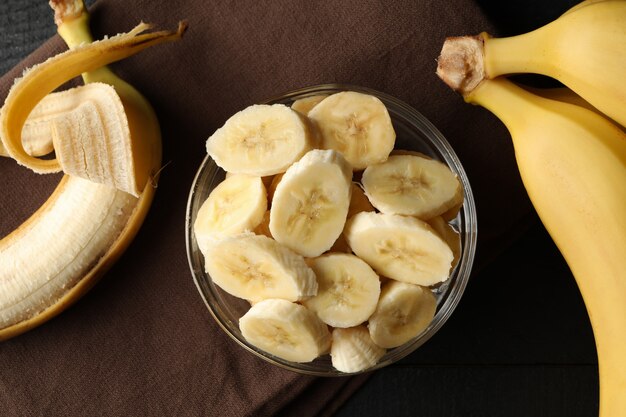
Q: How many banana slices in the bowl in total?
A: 11